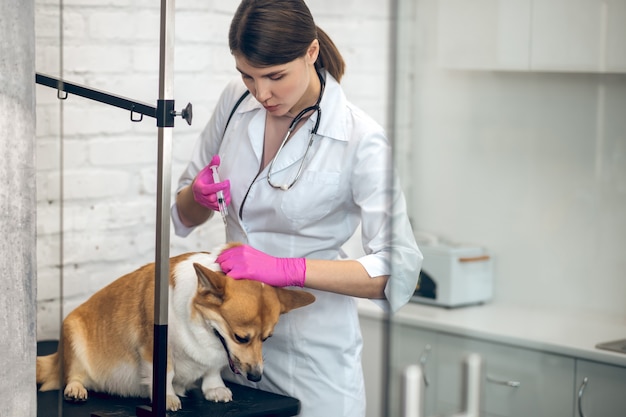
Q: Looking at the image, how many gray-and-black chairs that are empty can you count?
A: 0